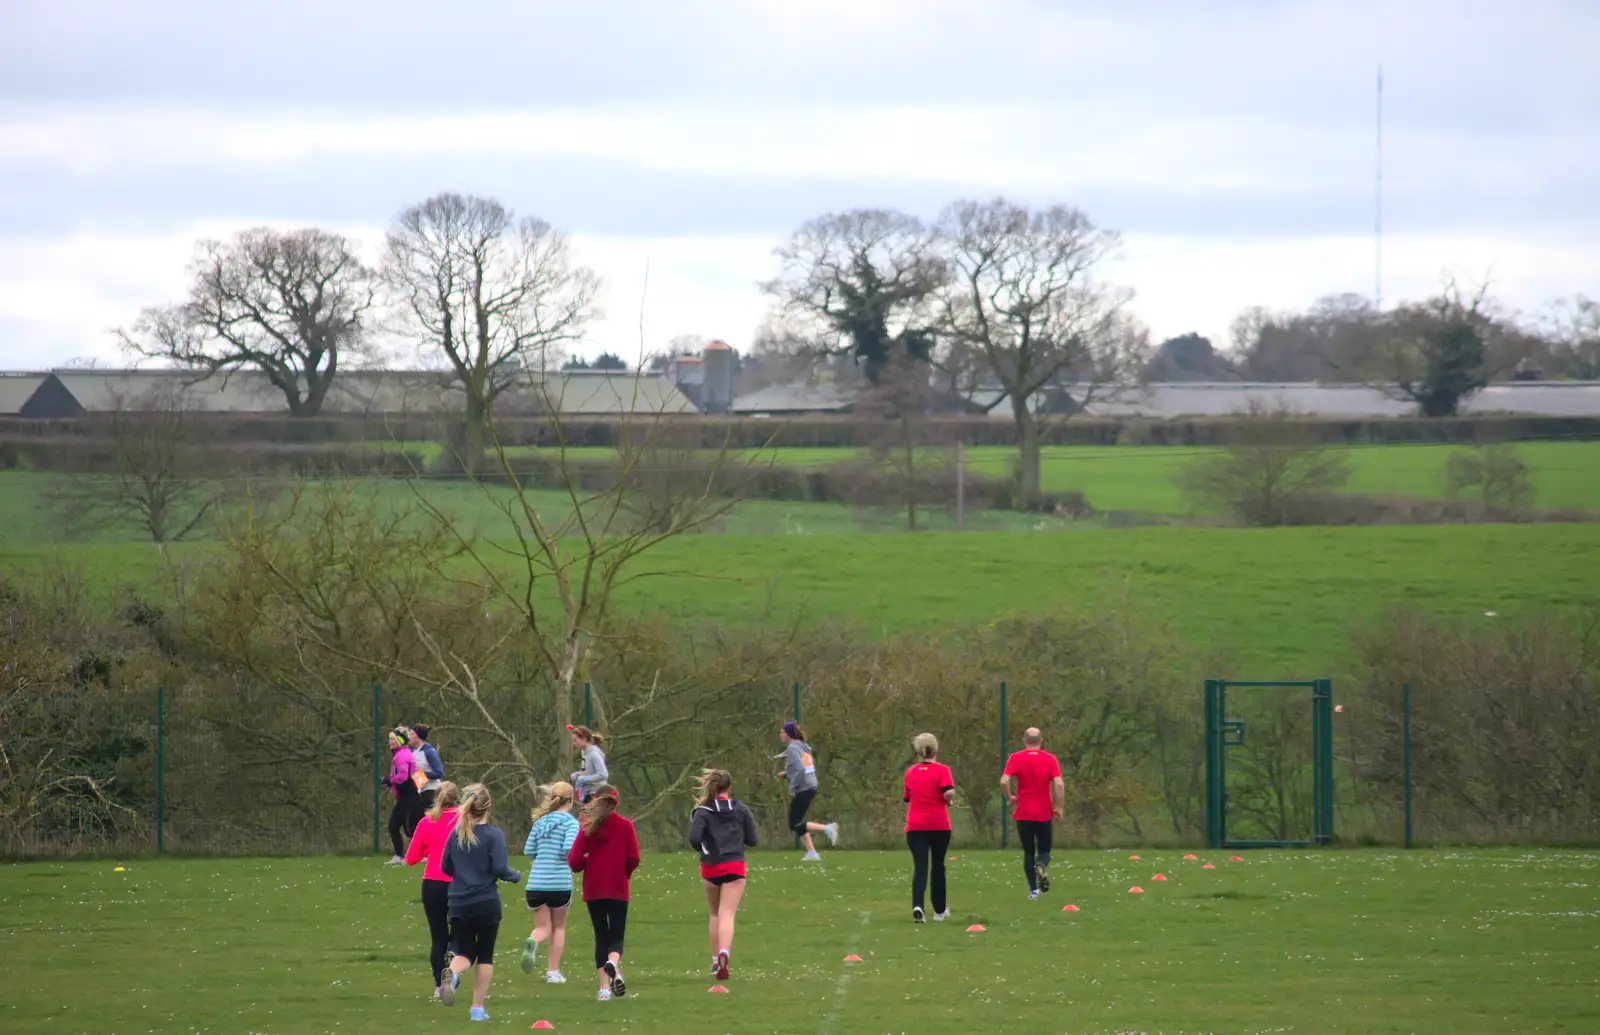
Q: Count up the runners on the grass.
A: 11